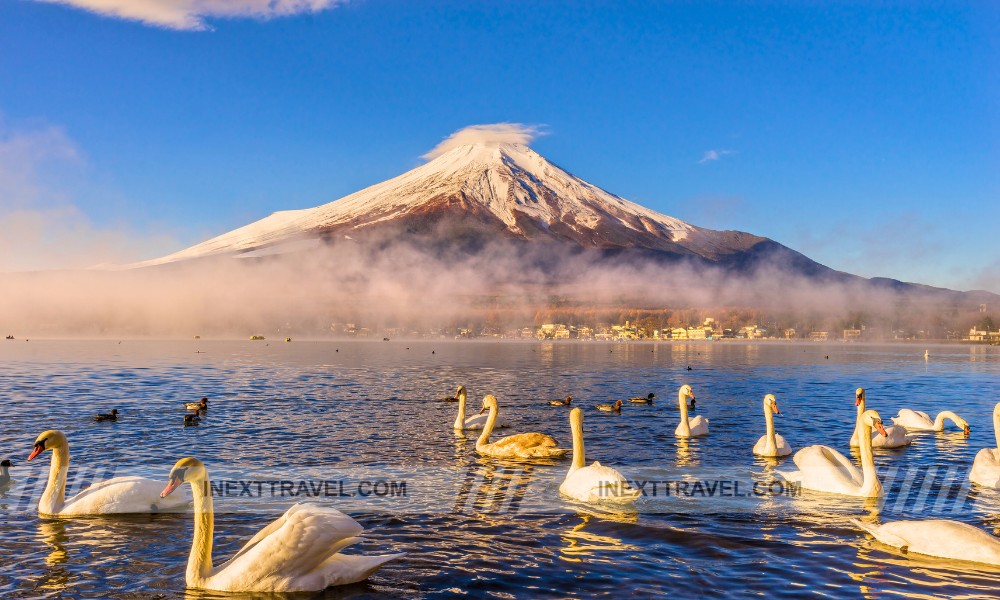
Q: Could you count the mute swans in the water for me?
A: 12